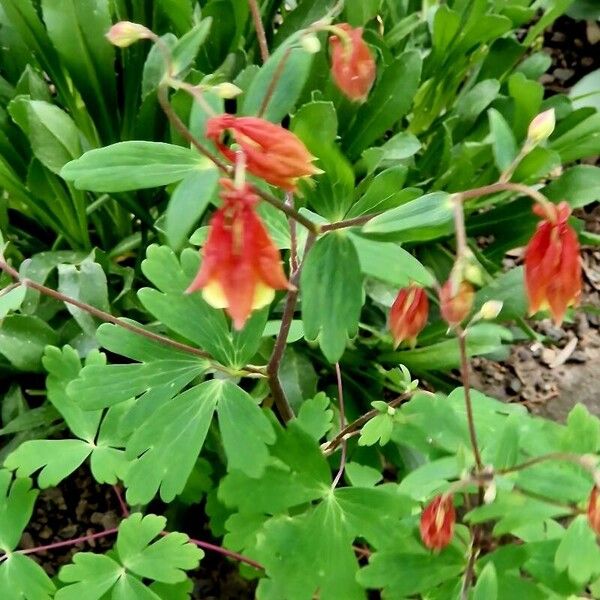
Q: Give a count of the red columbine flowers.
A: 8